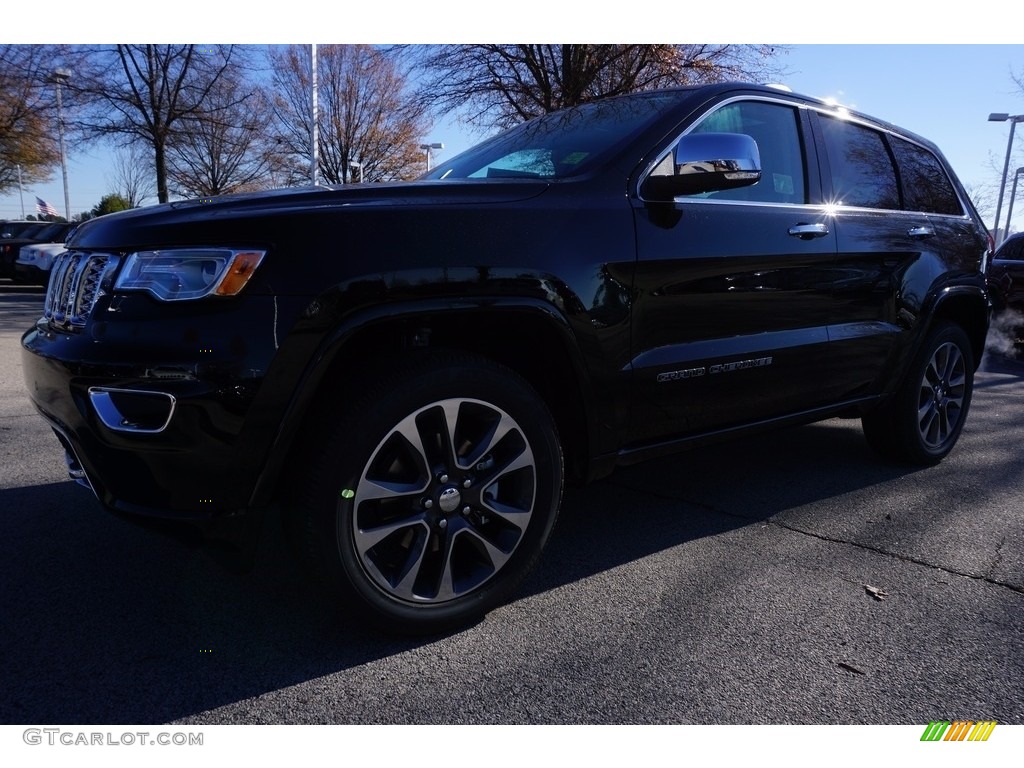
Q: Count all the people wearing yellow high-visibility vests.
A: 0